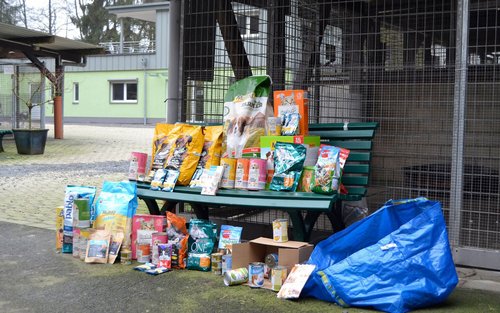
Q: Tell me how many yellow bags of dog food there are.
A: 3